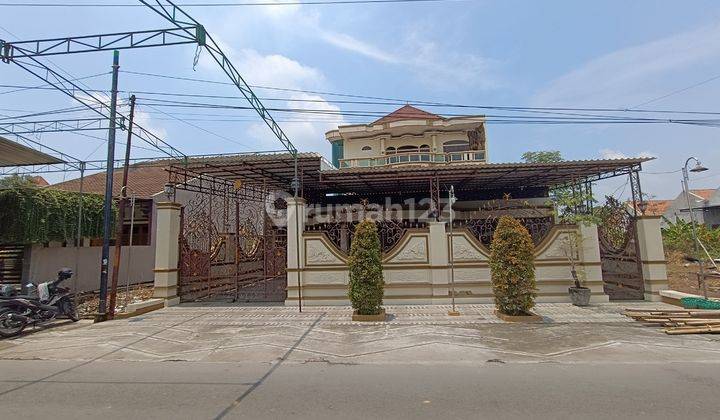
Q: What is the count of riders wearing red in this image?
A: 0